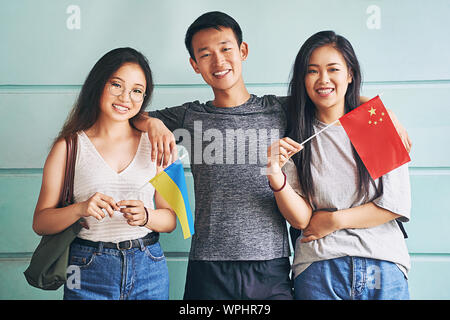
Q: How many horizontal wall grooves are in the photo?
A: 3